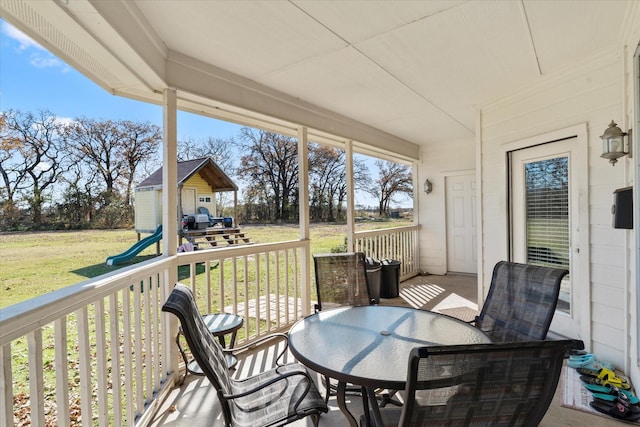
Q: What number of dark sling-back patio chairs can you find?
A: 4